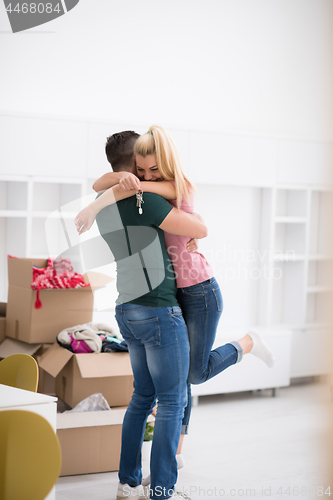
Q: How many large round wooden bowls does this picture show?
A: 0